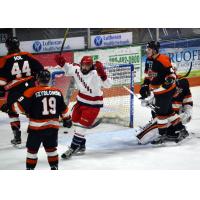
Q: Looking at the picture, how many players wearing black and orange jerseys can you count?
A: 4